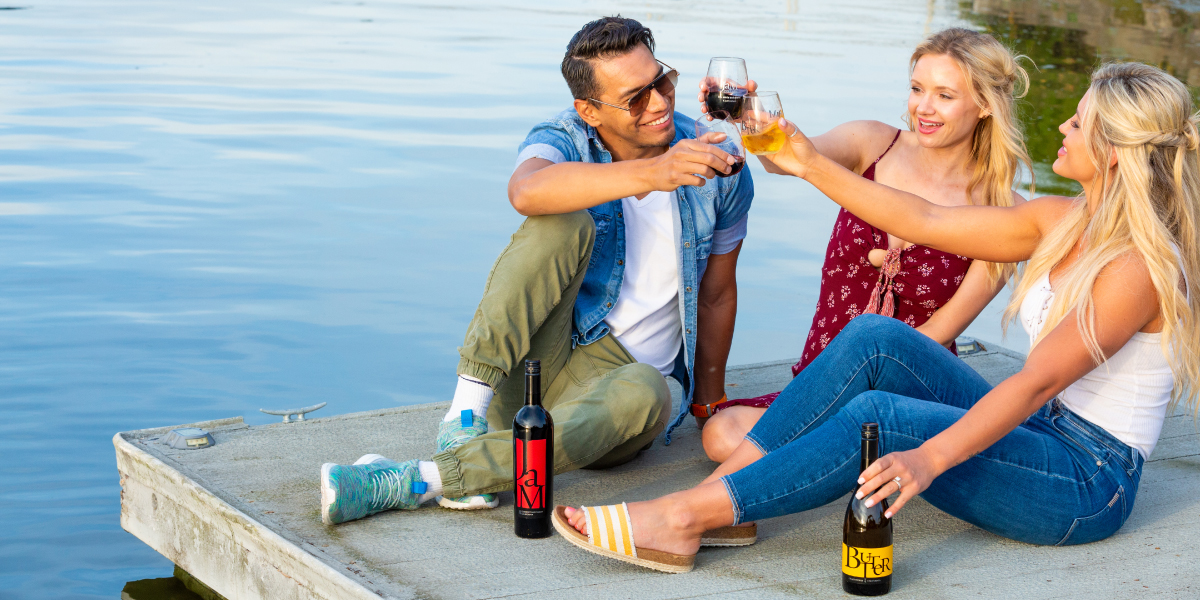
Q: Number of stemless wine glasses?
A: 3